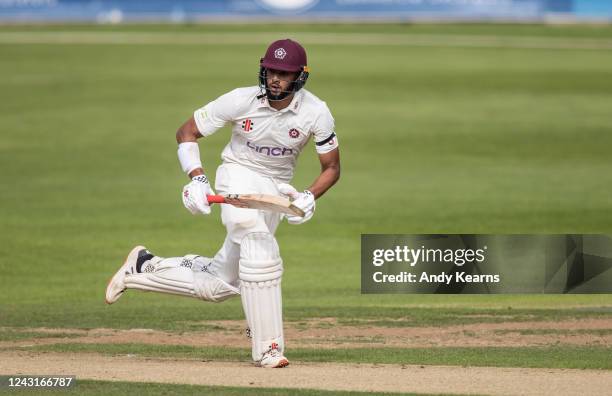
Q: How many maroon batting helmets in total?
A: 1